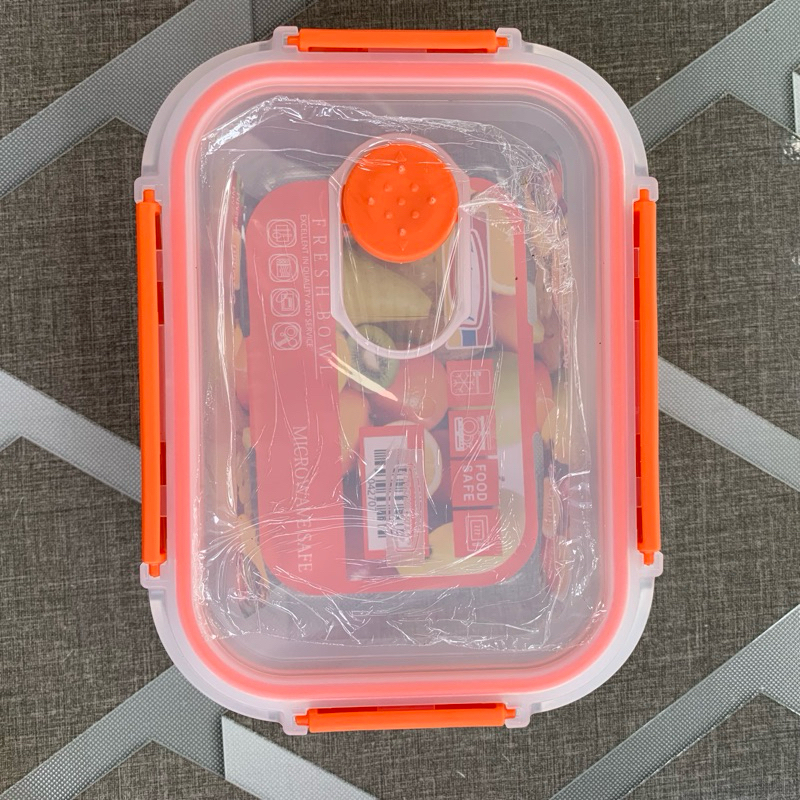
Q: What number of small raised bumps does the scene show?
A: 9